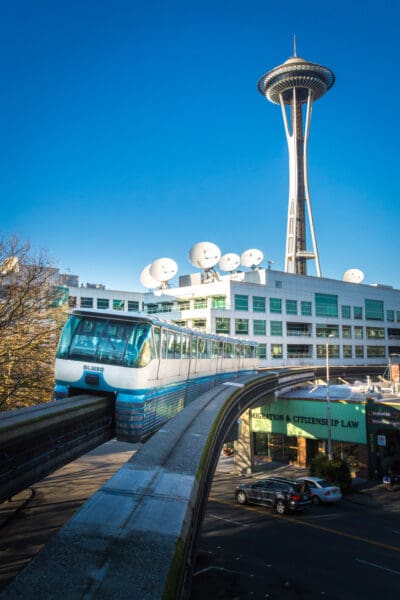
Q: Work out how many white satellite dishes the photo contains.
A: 6